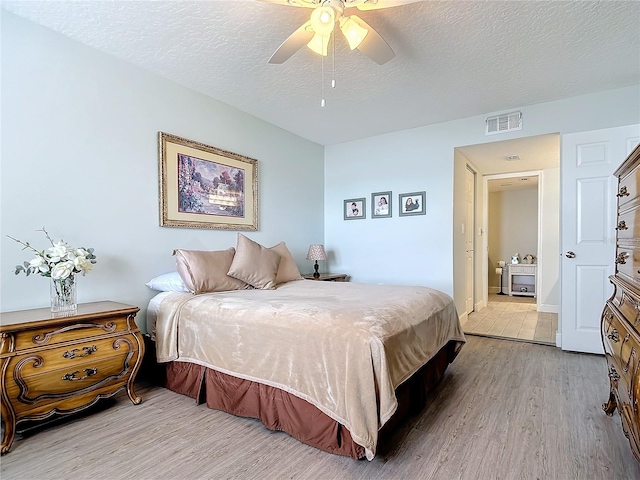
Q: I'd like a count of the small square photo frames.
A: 3